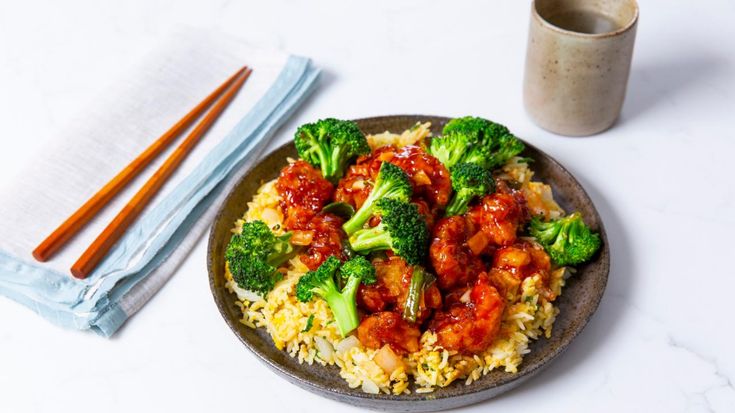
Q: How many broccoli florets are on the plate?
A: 8